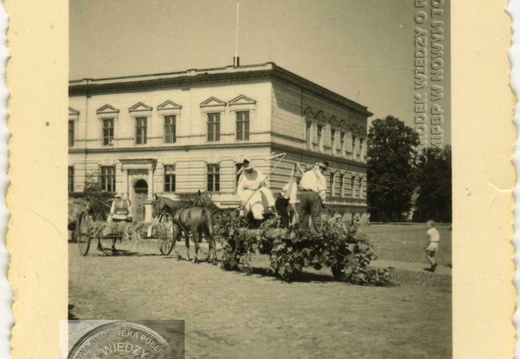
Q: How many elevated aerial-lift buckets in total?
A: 0